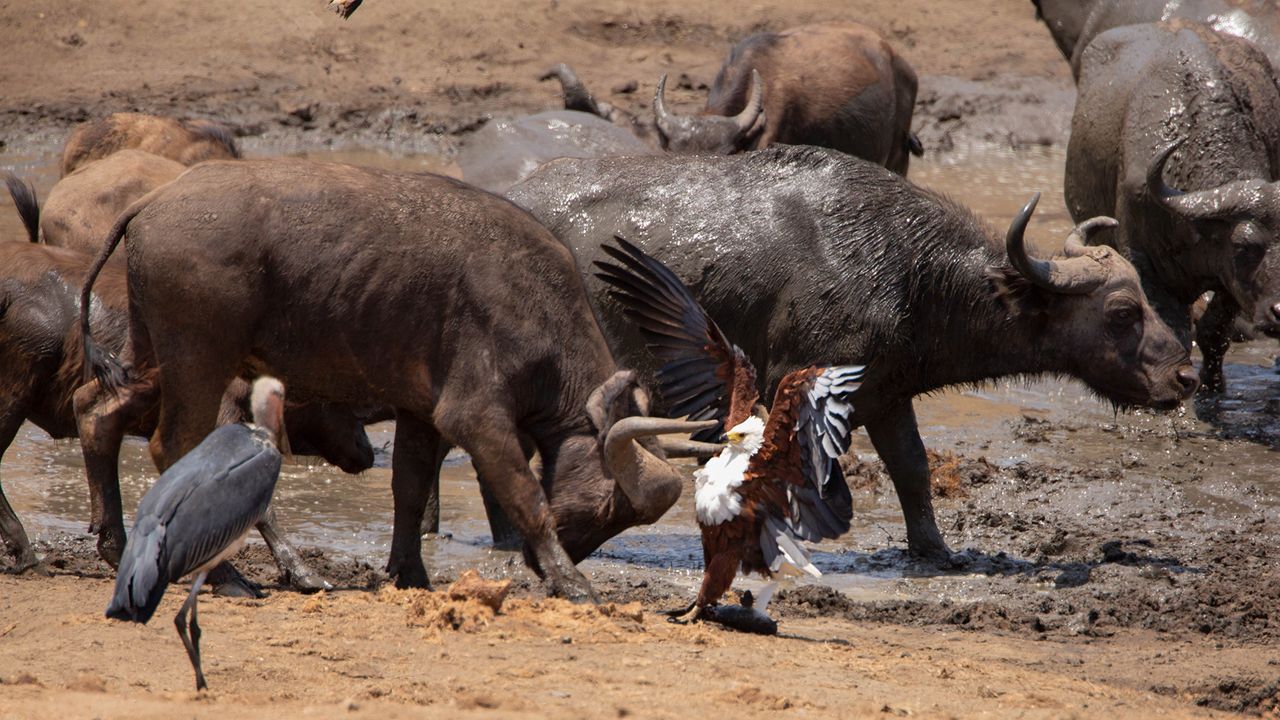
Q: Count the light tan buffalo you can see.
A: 2